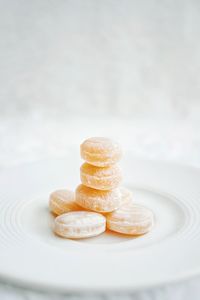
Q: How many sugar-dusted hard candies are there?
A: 7